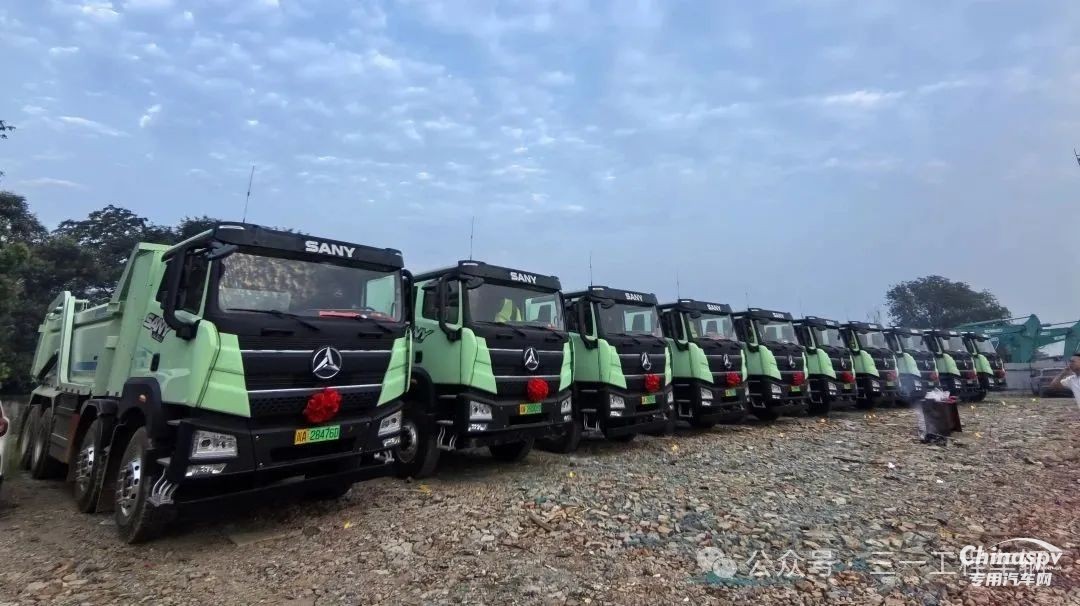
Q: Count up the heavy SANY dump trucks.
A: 10